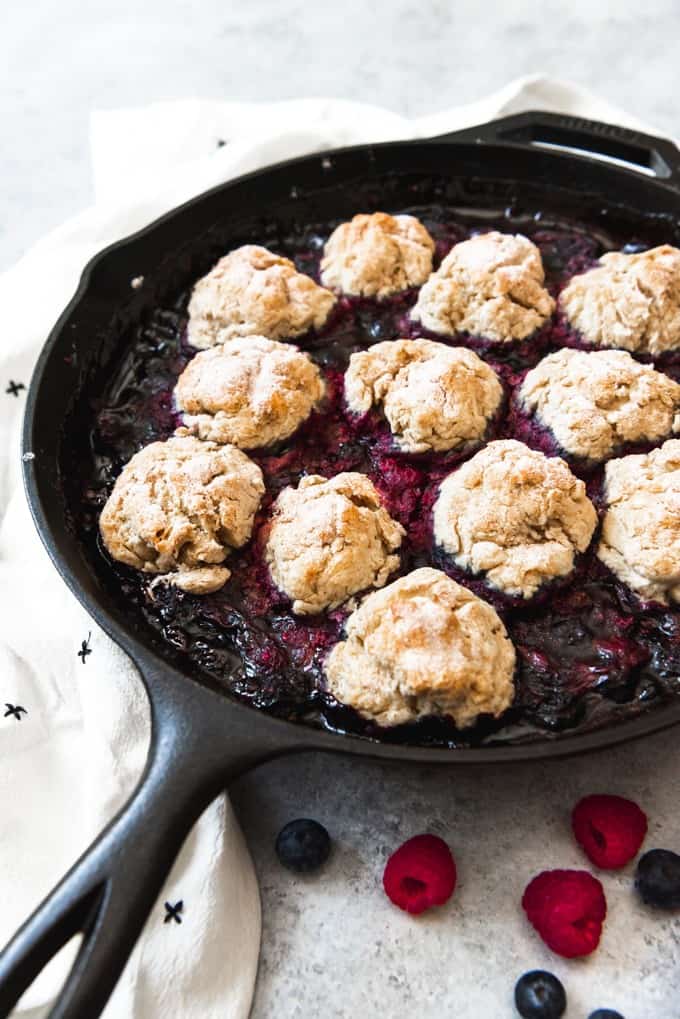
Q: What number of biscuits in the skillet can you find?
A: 12